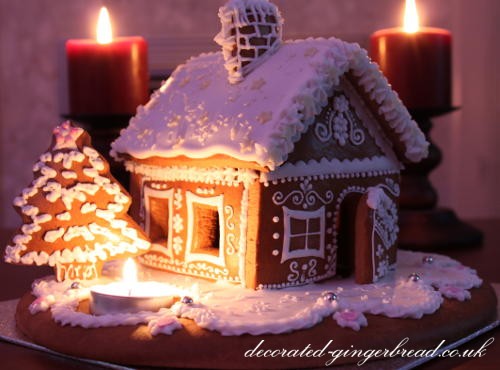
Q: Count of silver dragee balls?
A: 5